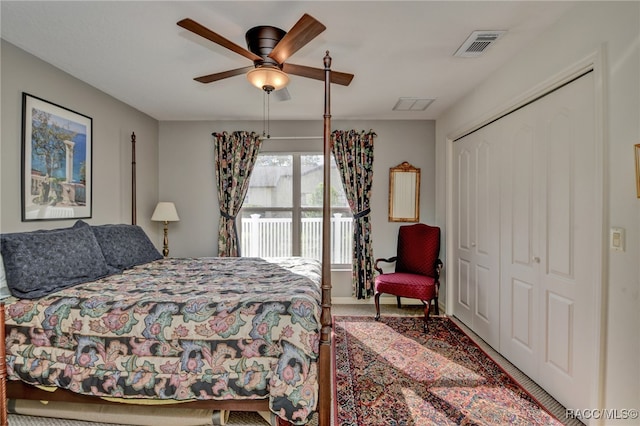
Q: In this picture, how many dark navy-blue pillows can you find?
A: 2